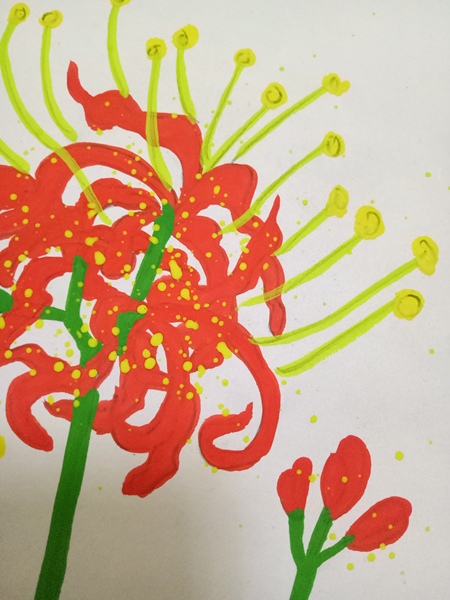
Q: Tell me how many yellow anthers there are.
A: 13